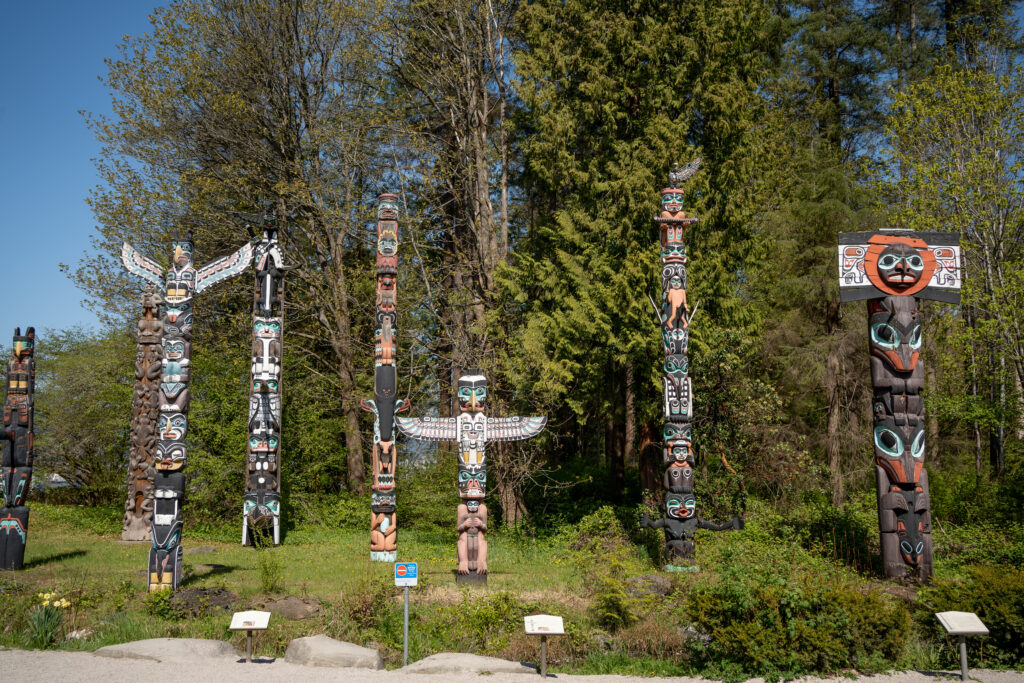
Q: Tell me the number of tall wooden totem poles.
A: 8